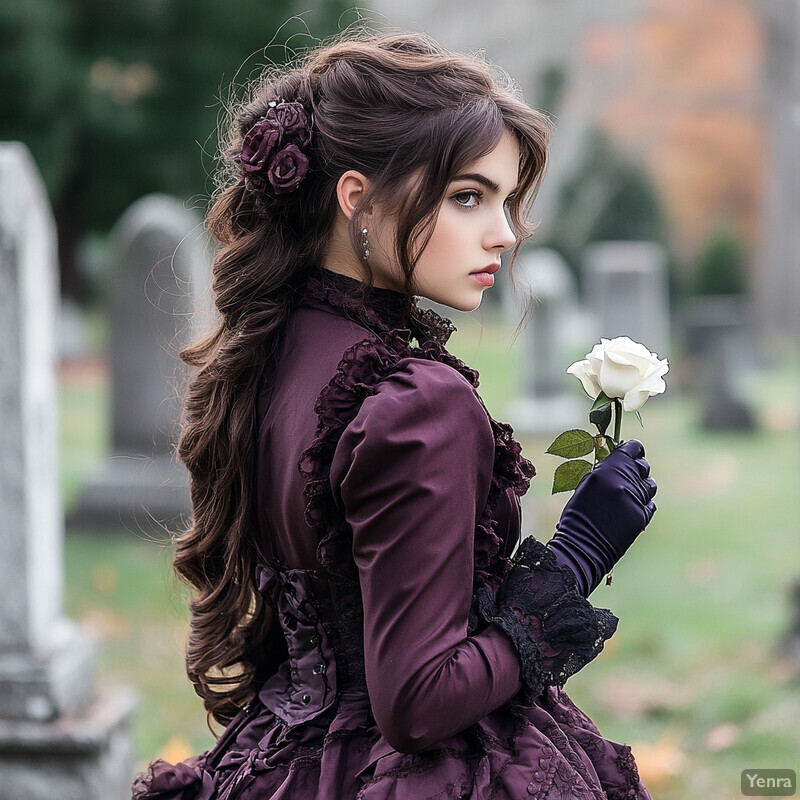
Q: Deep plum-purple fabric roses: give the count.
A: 3